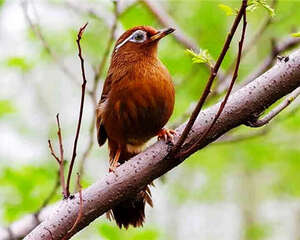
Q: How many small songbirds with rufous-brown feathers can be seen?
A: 1